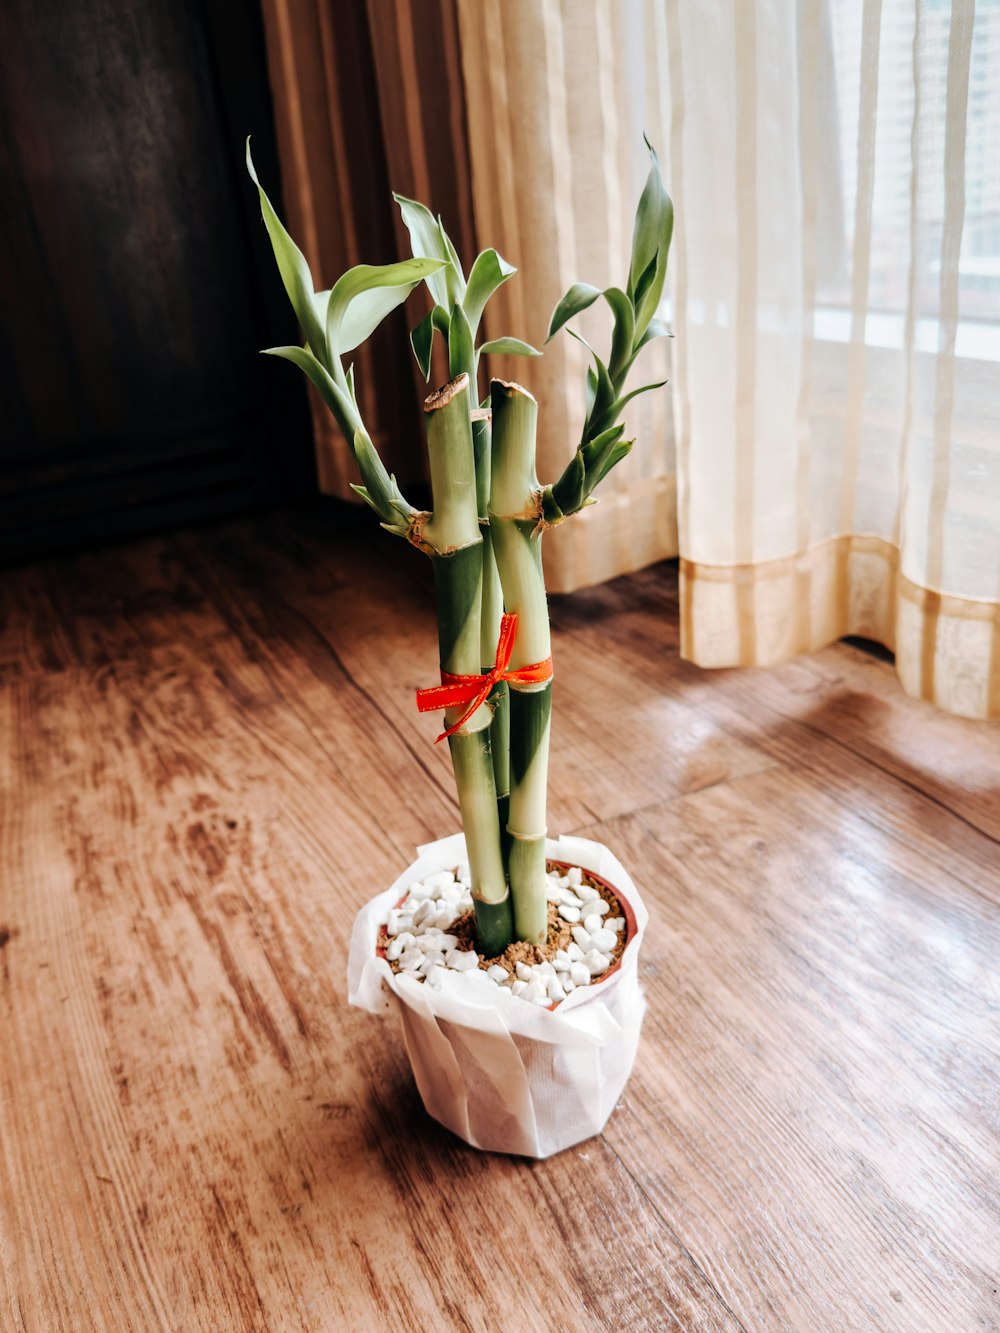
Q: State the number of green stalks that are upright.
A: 3